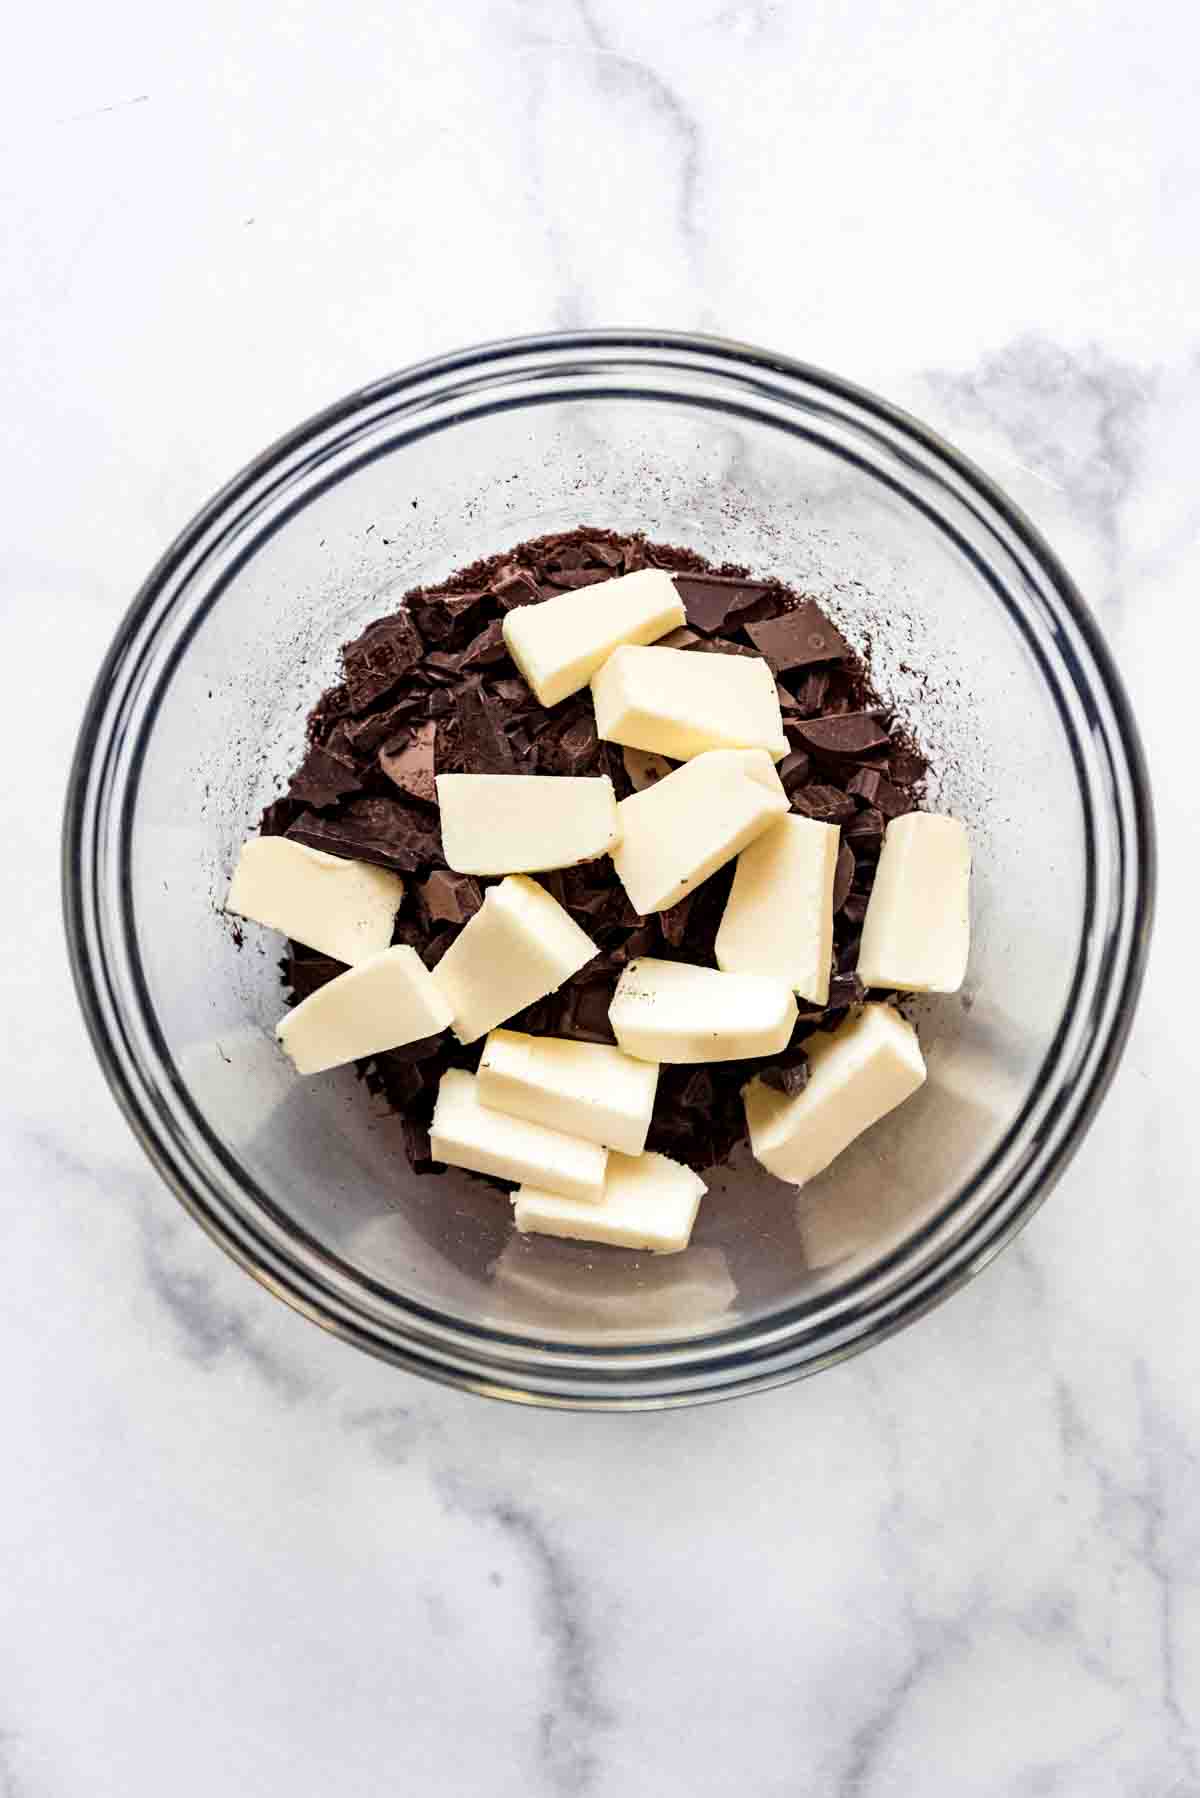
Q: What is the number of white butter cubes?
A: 14